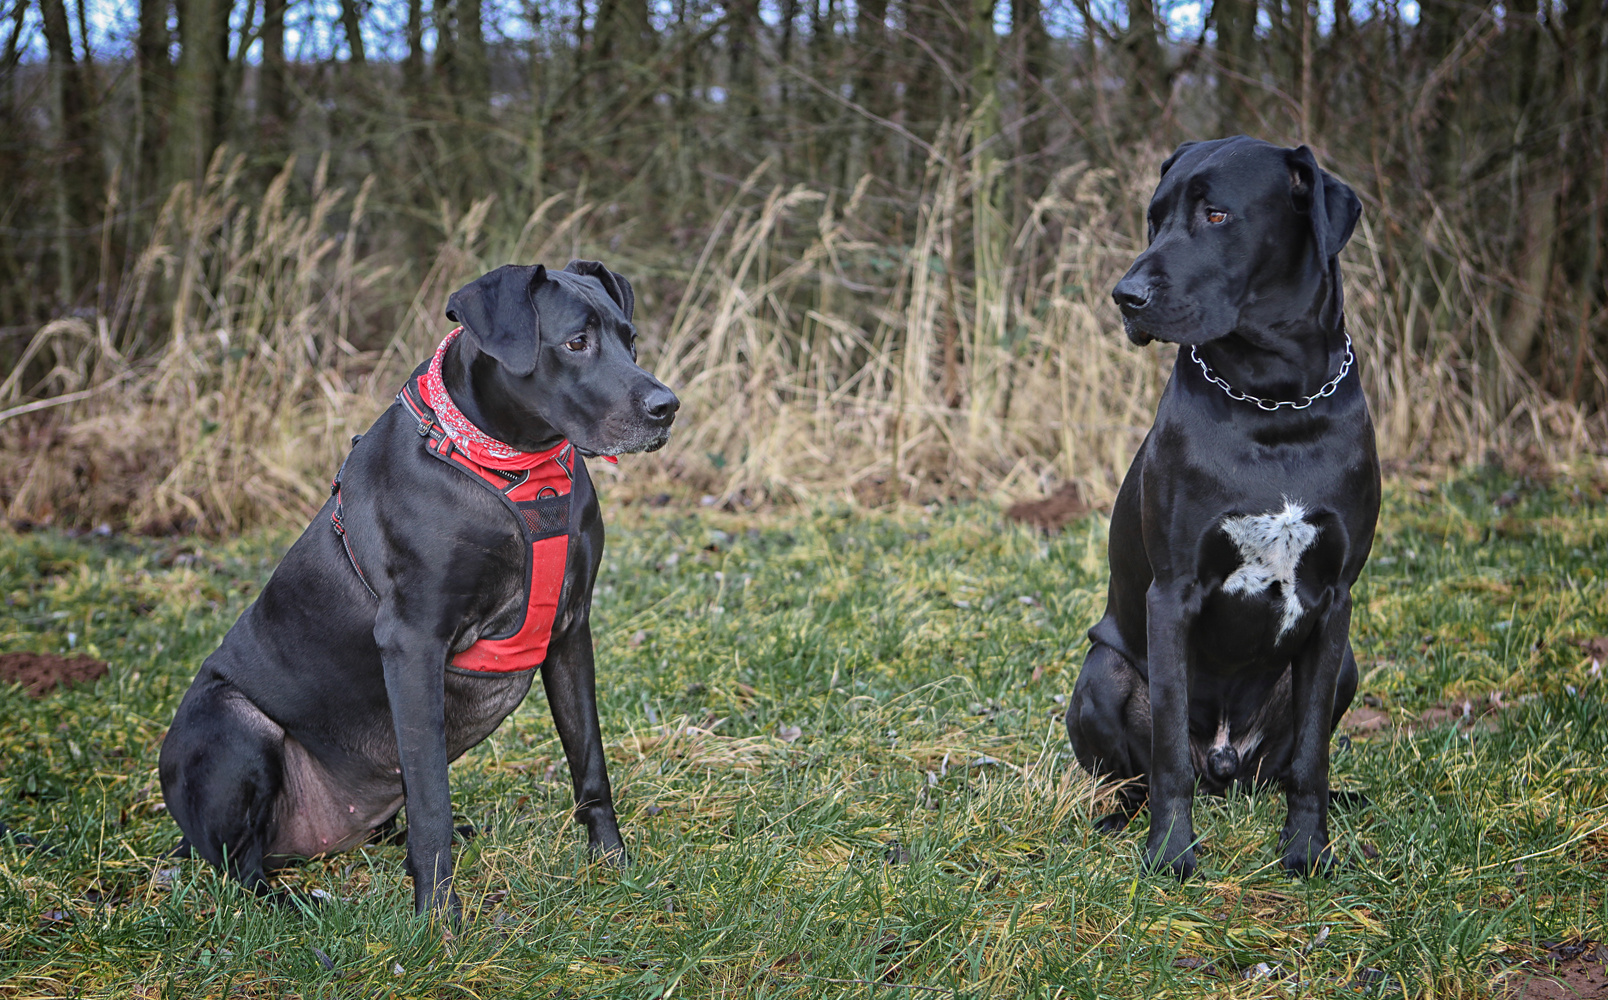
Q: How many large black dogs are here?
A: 2